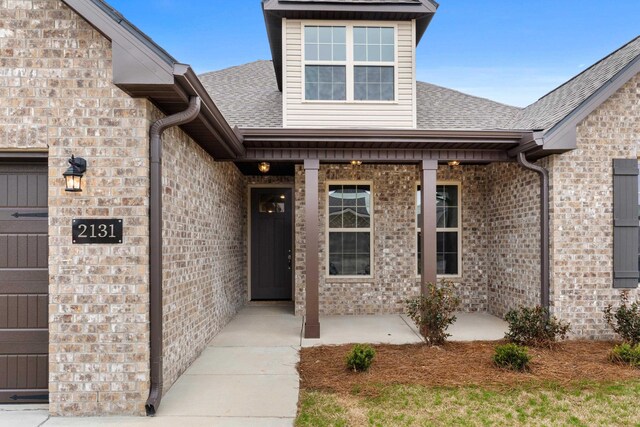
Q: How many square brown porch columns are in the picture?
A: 2